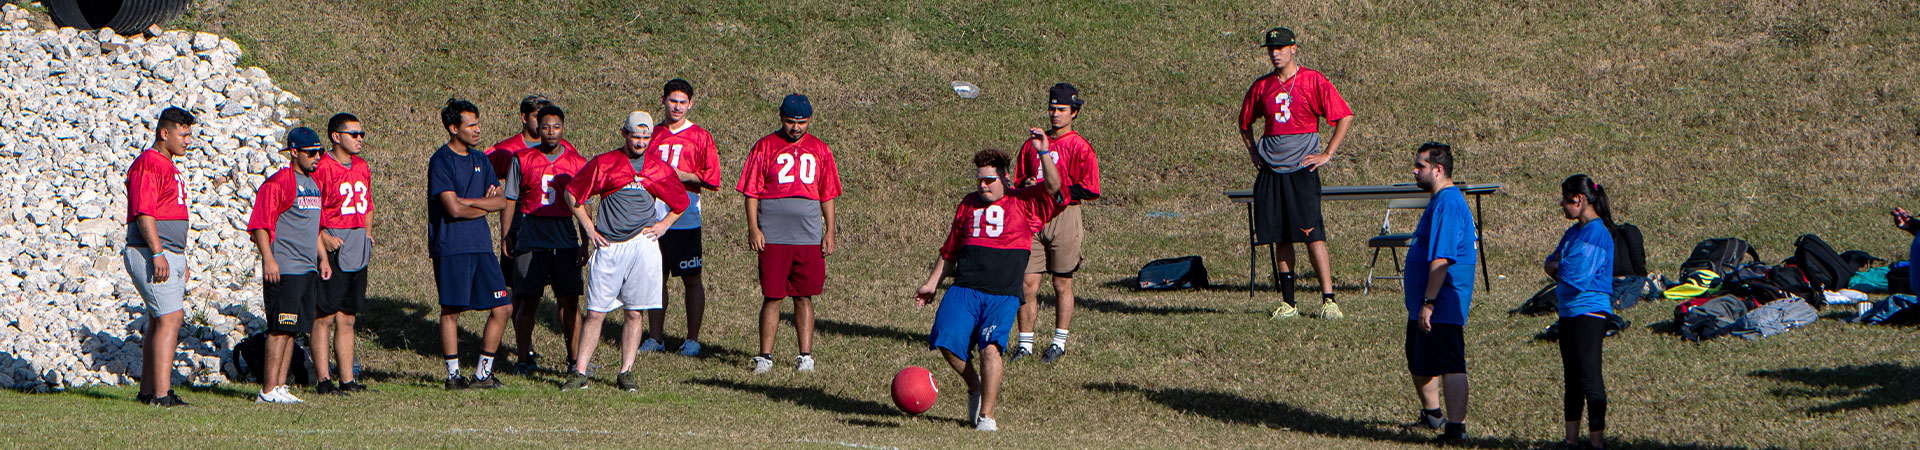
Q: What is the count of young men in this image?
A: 13